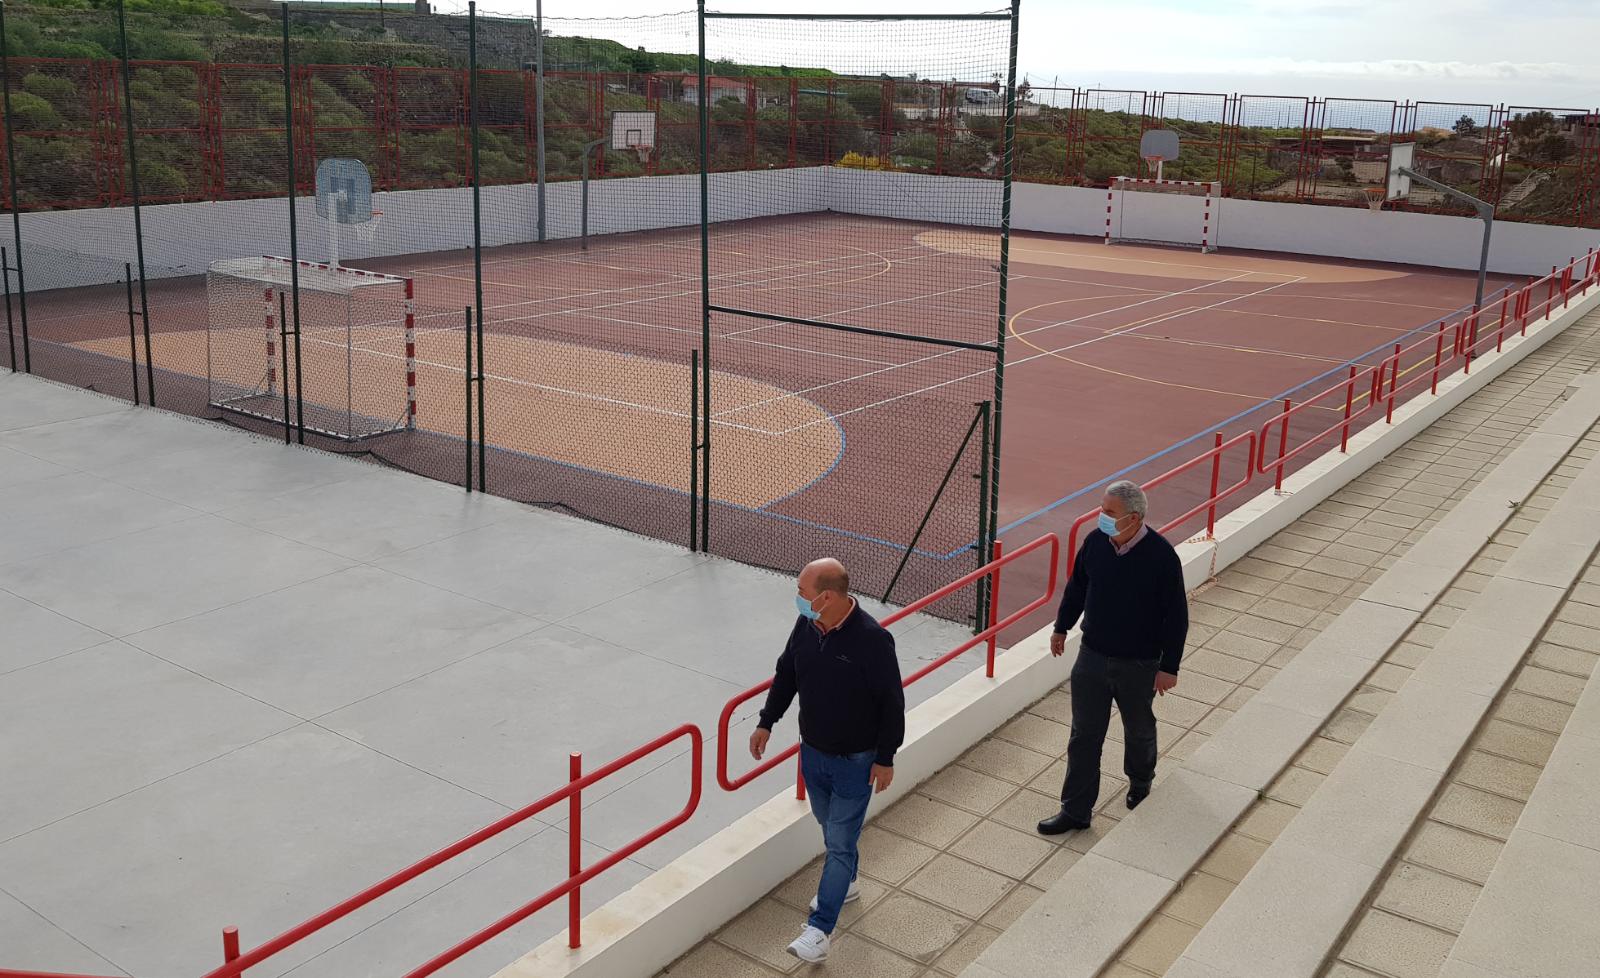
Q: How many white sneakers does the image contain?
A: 2